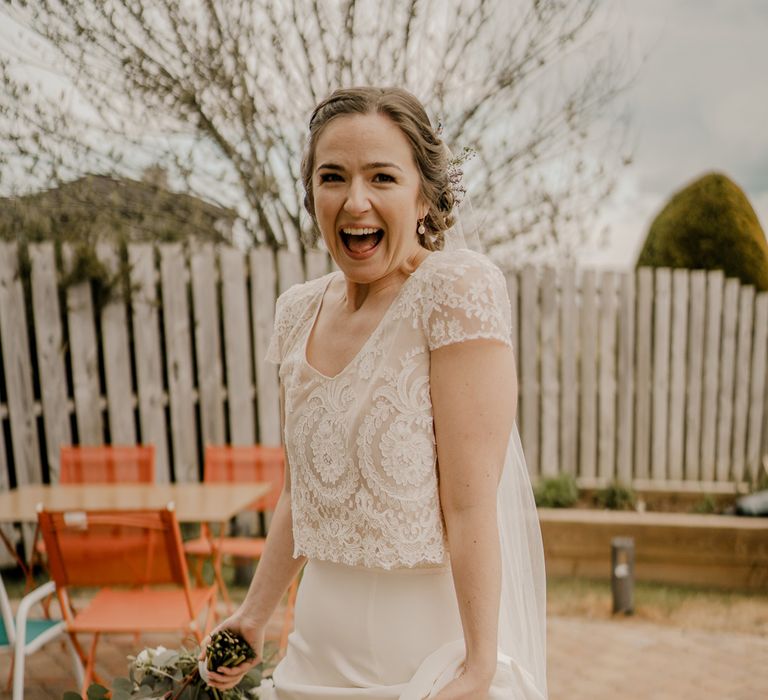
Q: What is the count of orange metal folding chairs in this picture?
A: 3